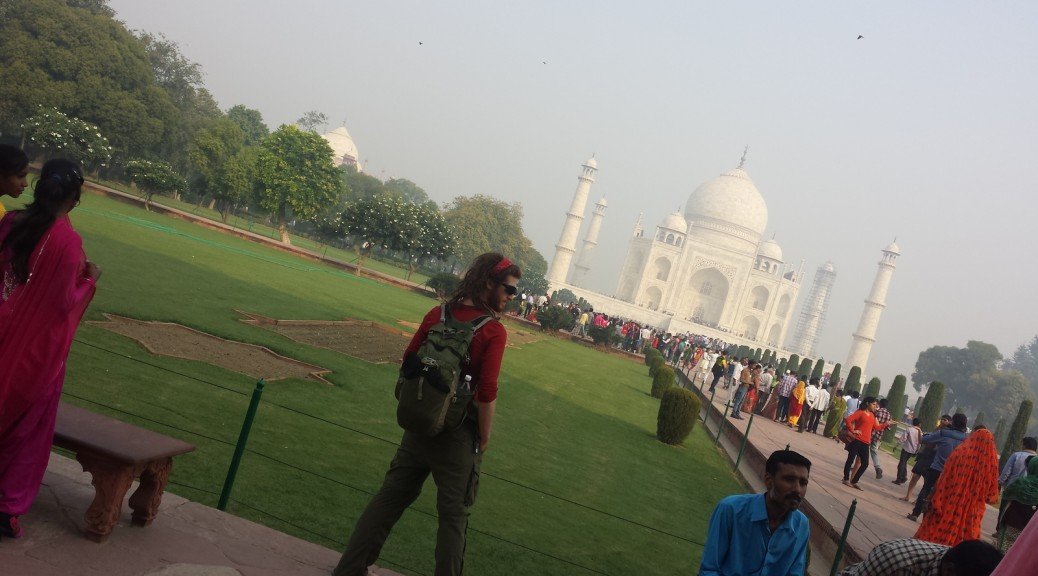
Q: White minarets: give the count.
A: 4